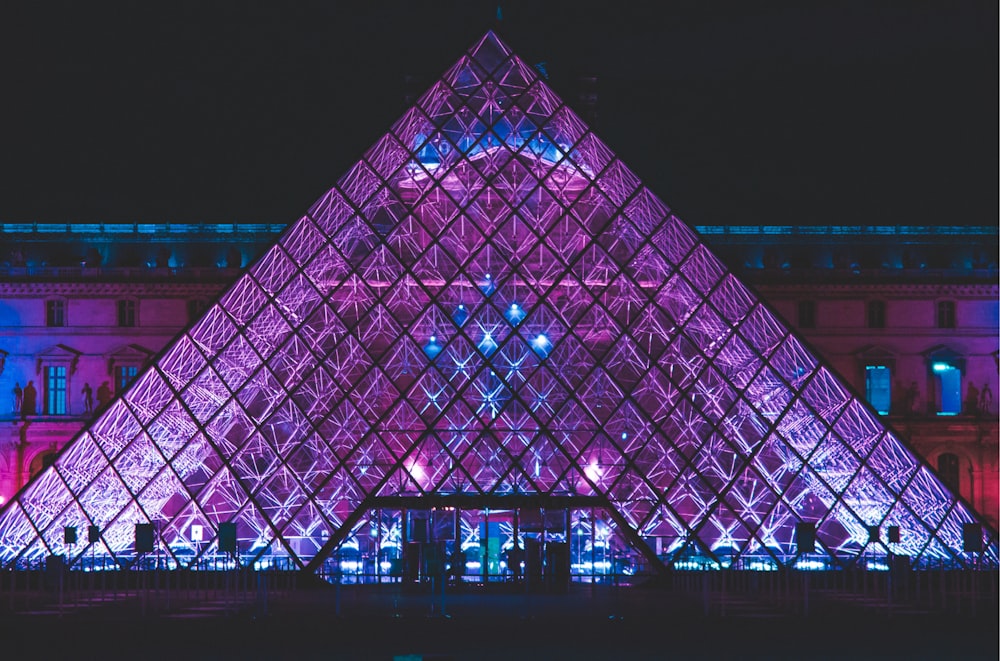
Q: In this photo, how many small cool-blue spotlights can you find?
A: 6